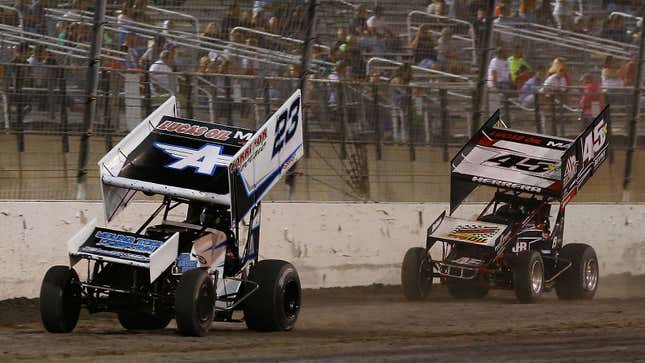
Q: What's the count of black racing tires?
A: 8